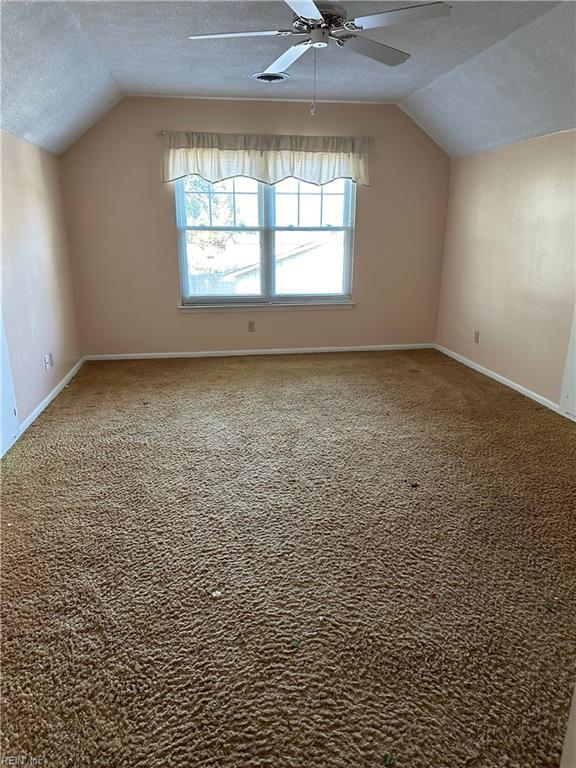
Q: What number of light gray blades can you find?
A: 5